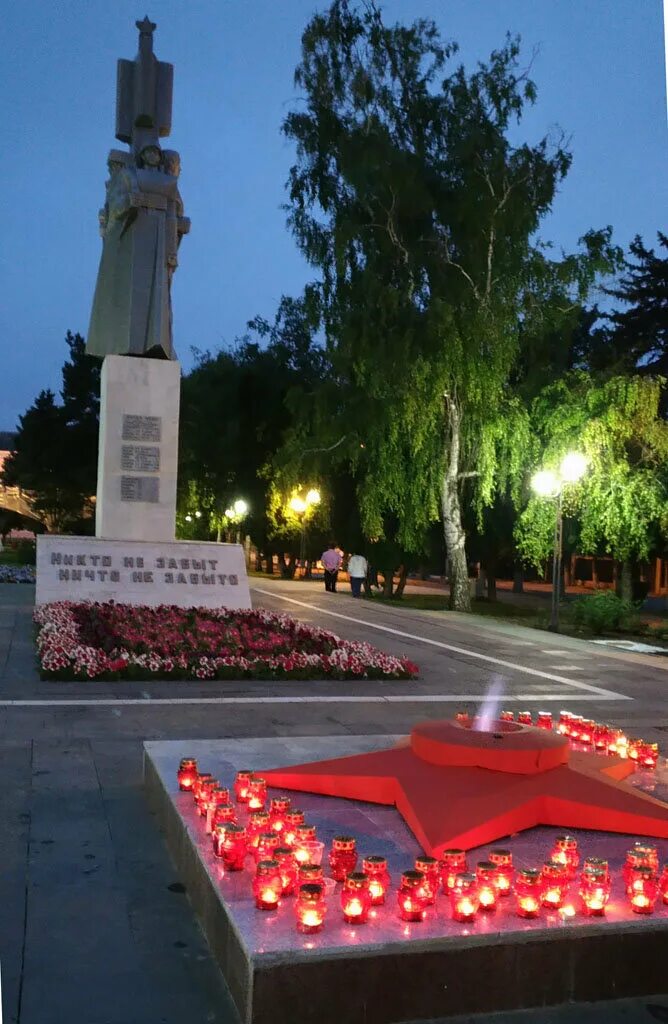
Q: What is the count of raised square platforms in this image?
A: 1